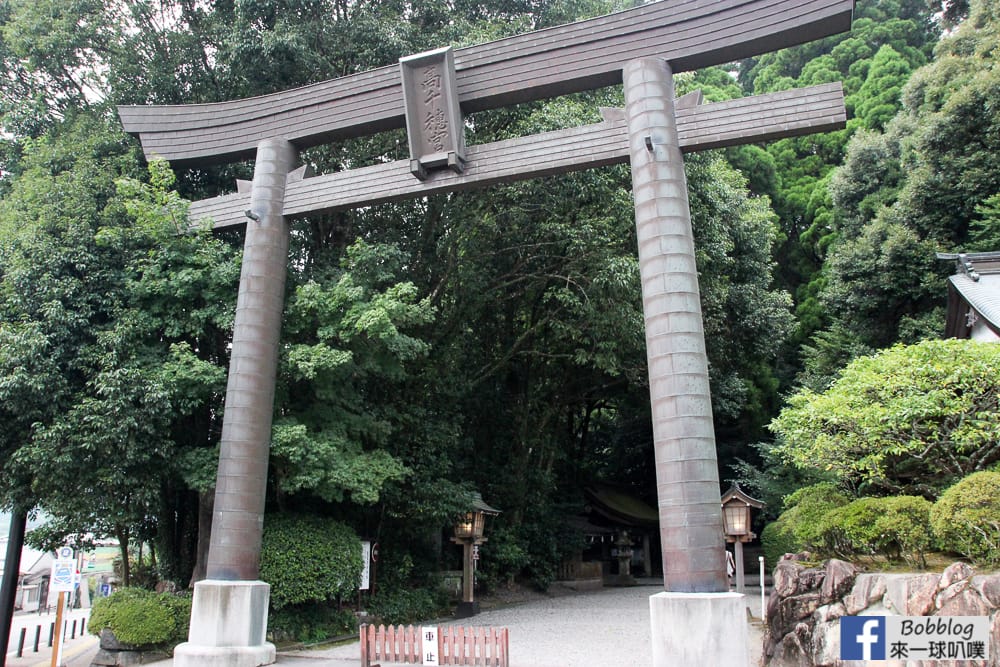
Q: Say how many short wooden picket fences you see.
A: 1